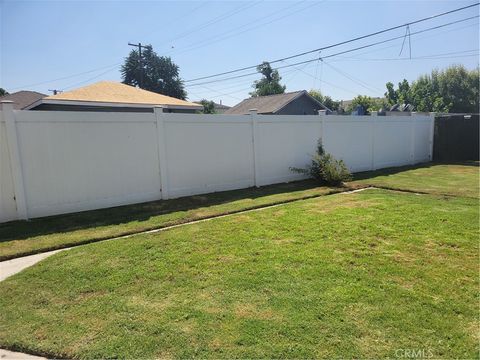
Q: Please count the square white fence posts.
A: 7